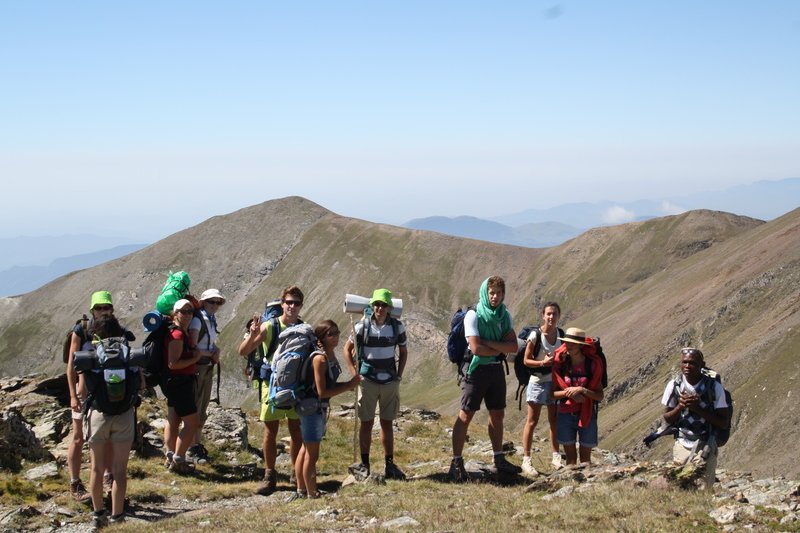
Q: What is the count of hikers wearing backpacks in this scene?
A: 11